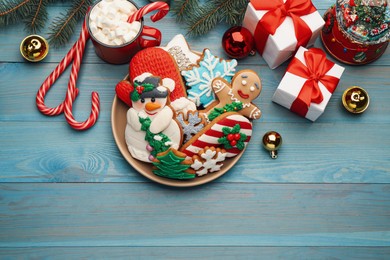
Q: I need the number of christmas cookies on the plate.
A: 9